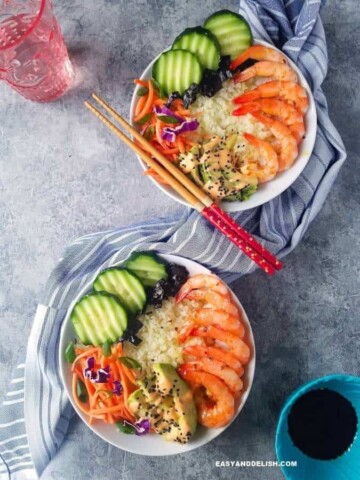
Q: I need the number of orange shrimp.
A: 13